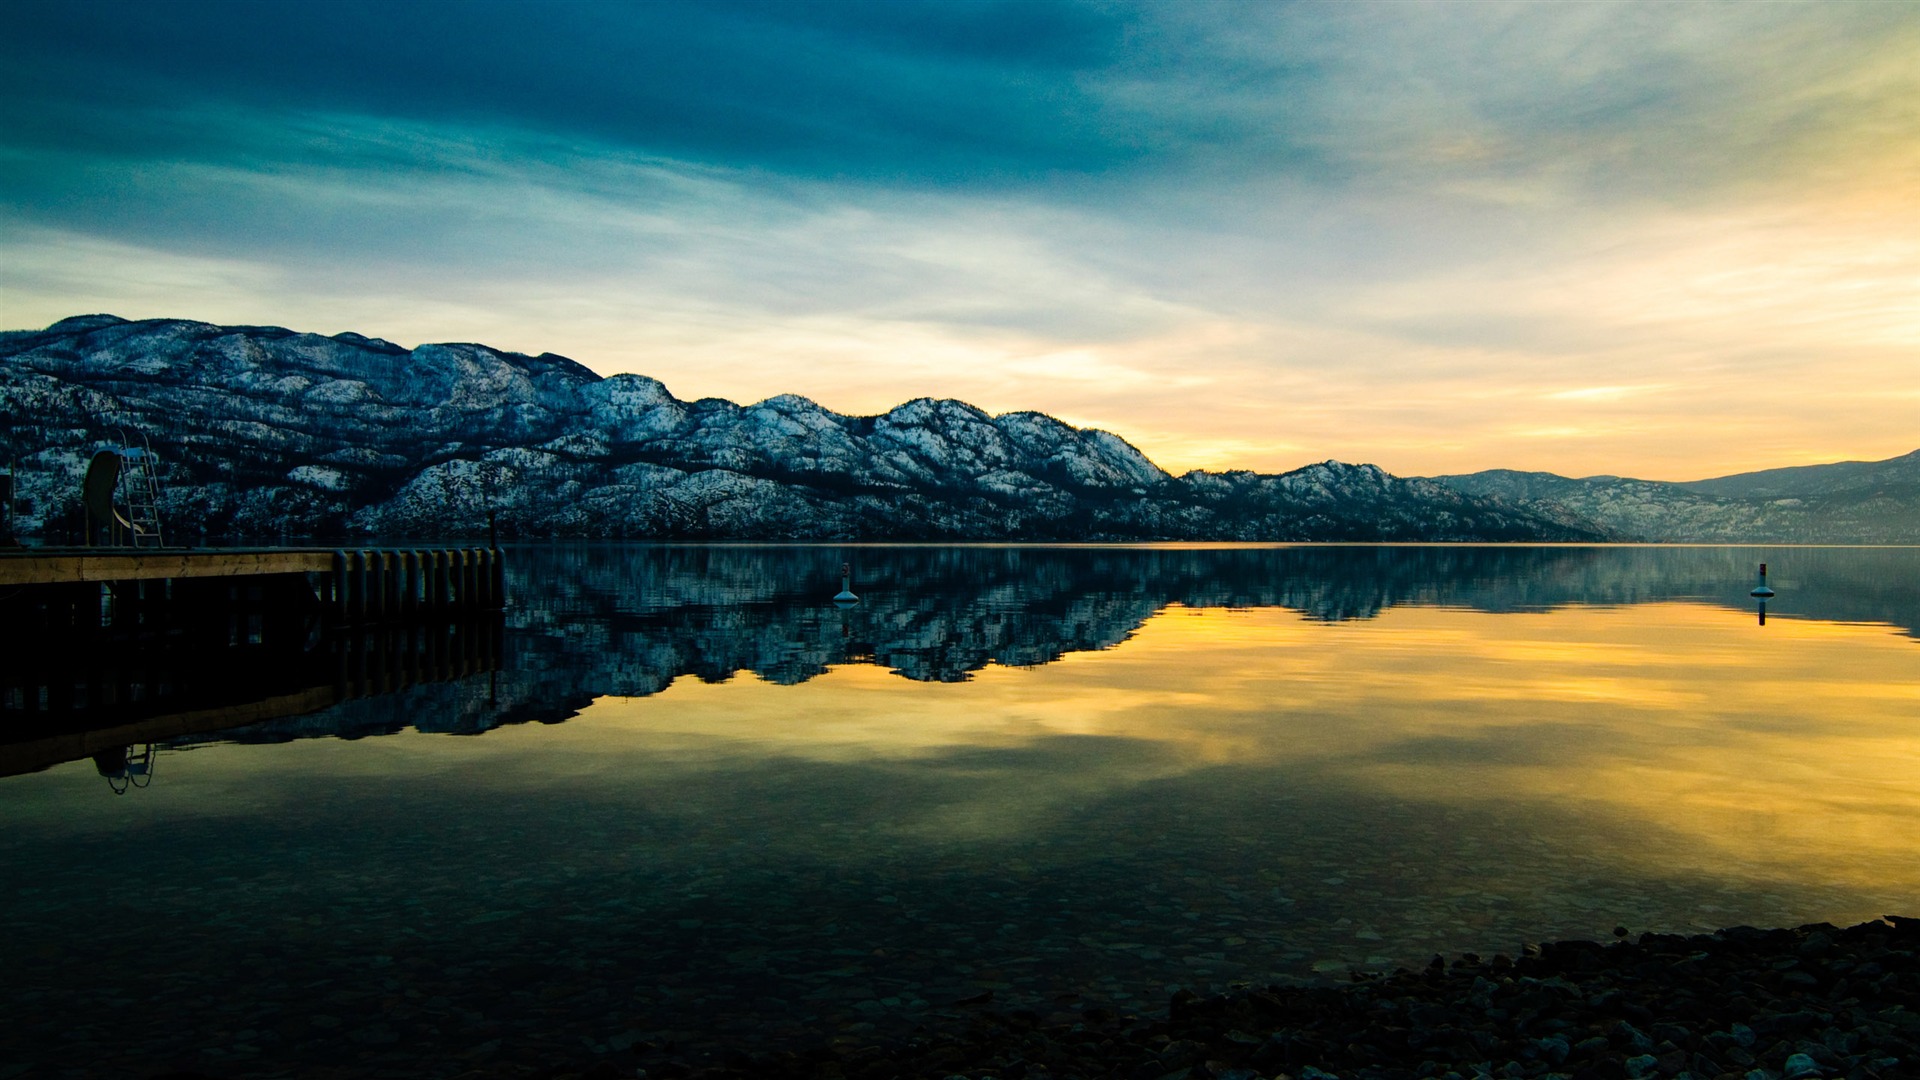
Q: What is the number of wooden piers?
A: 1